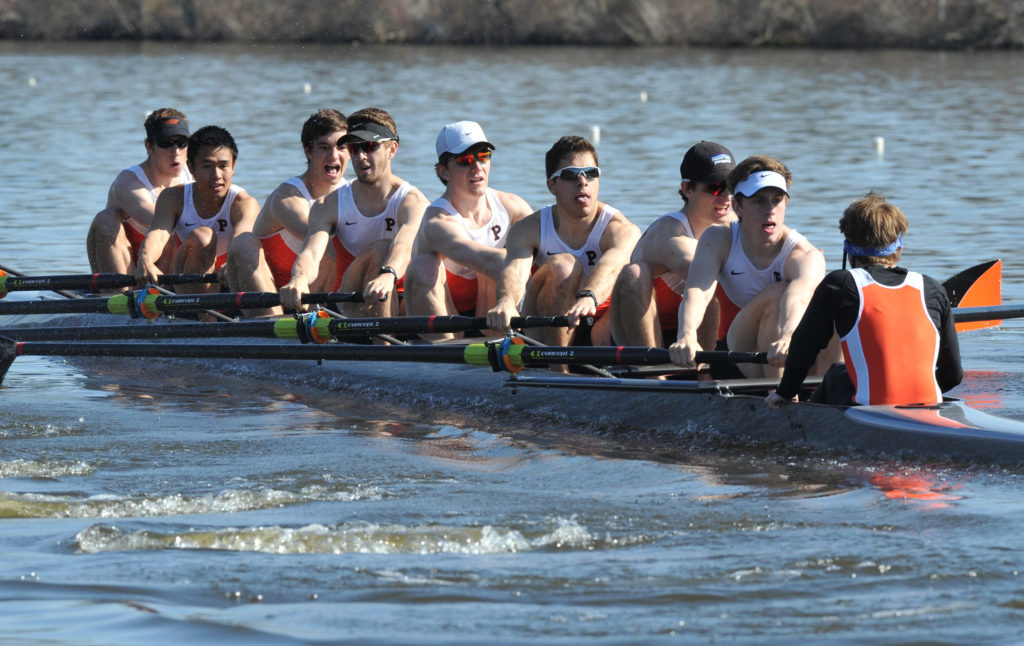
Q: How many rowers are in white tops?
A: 8